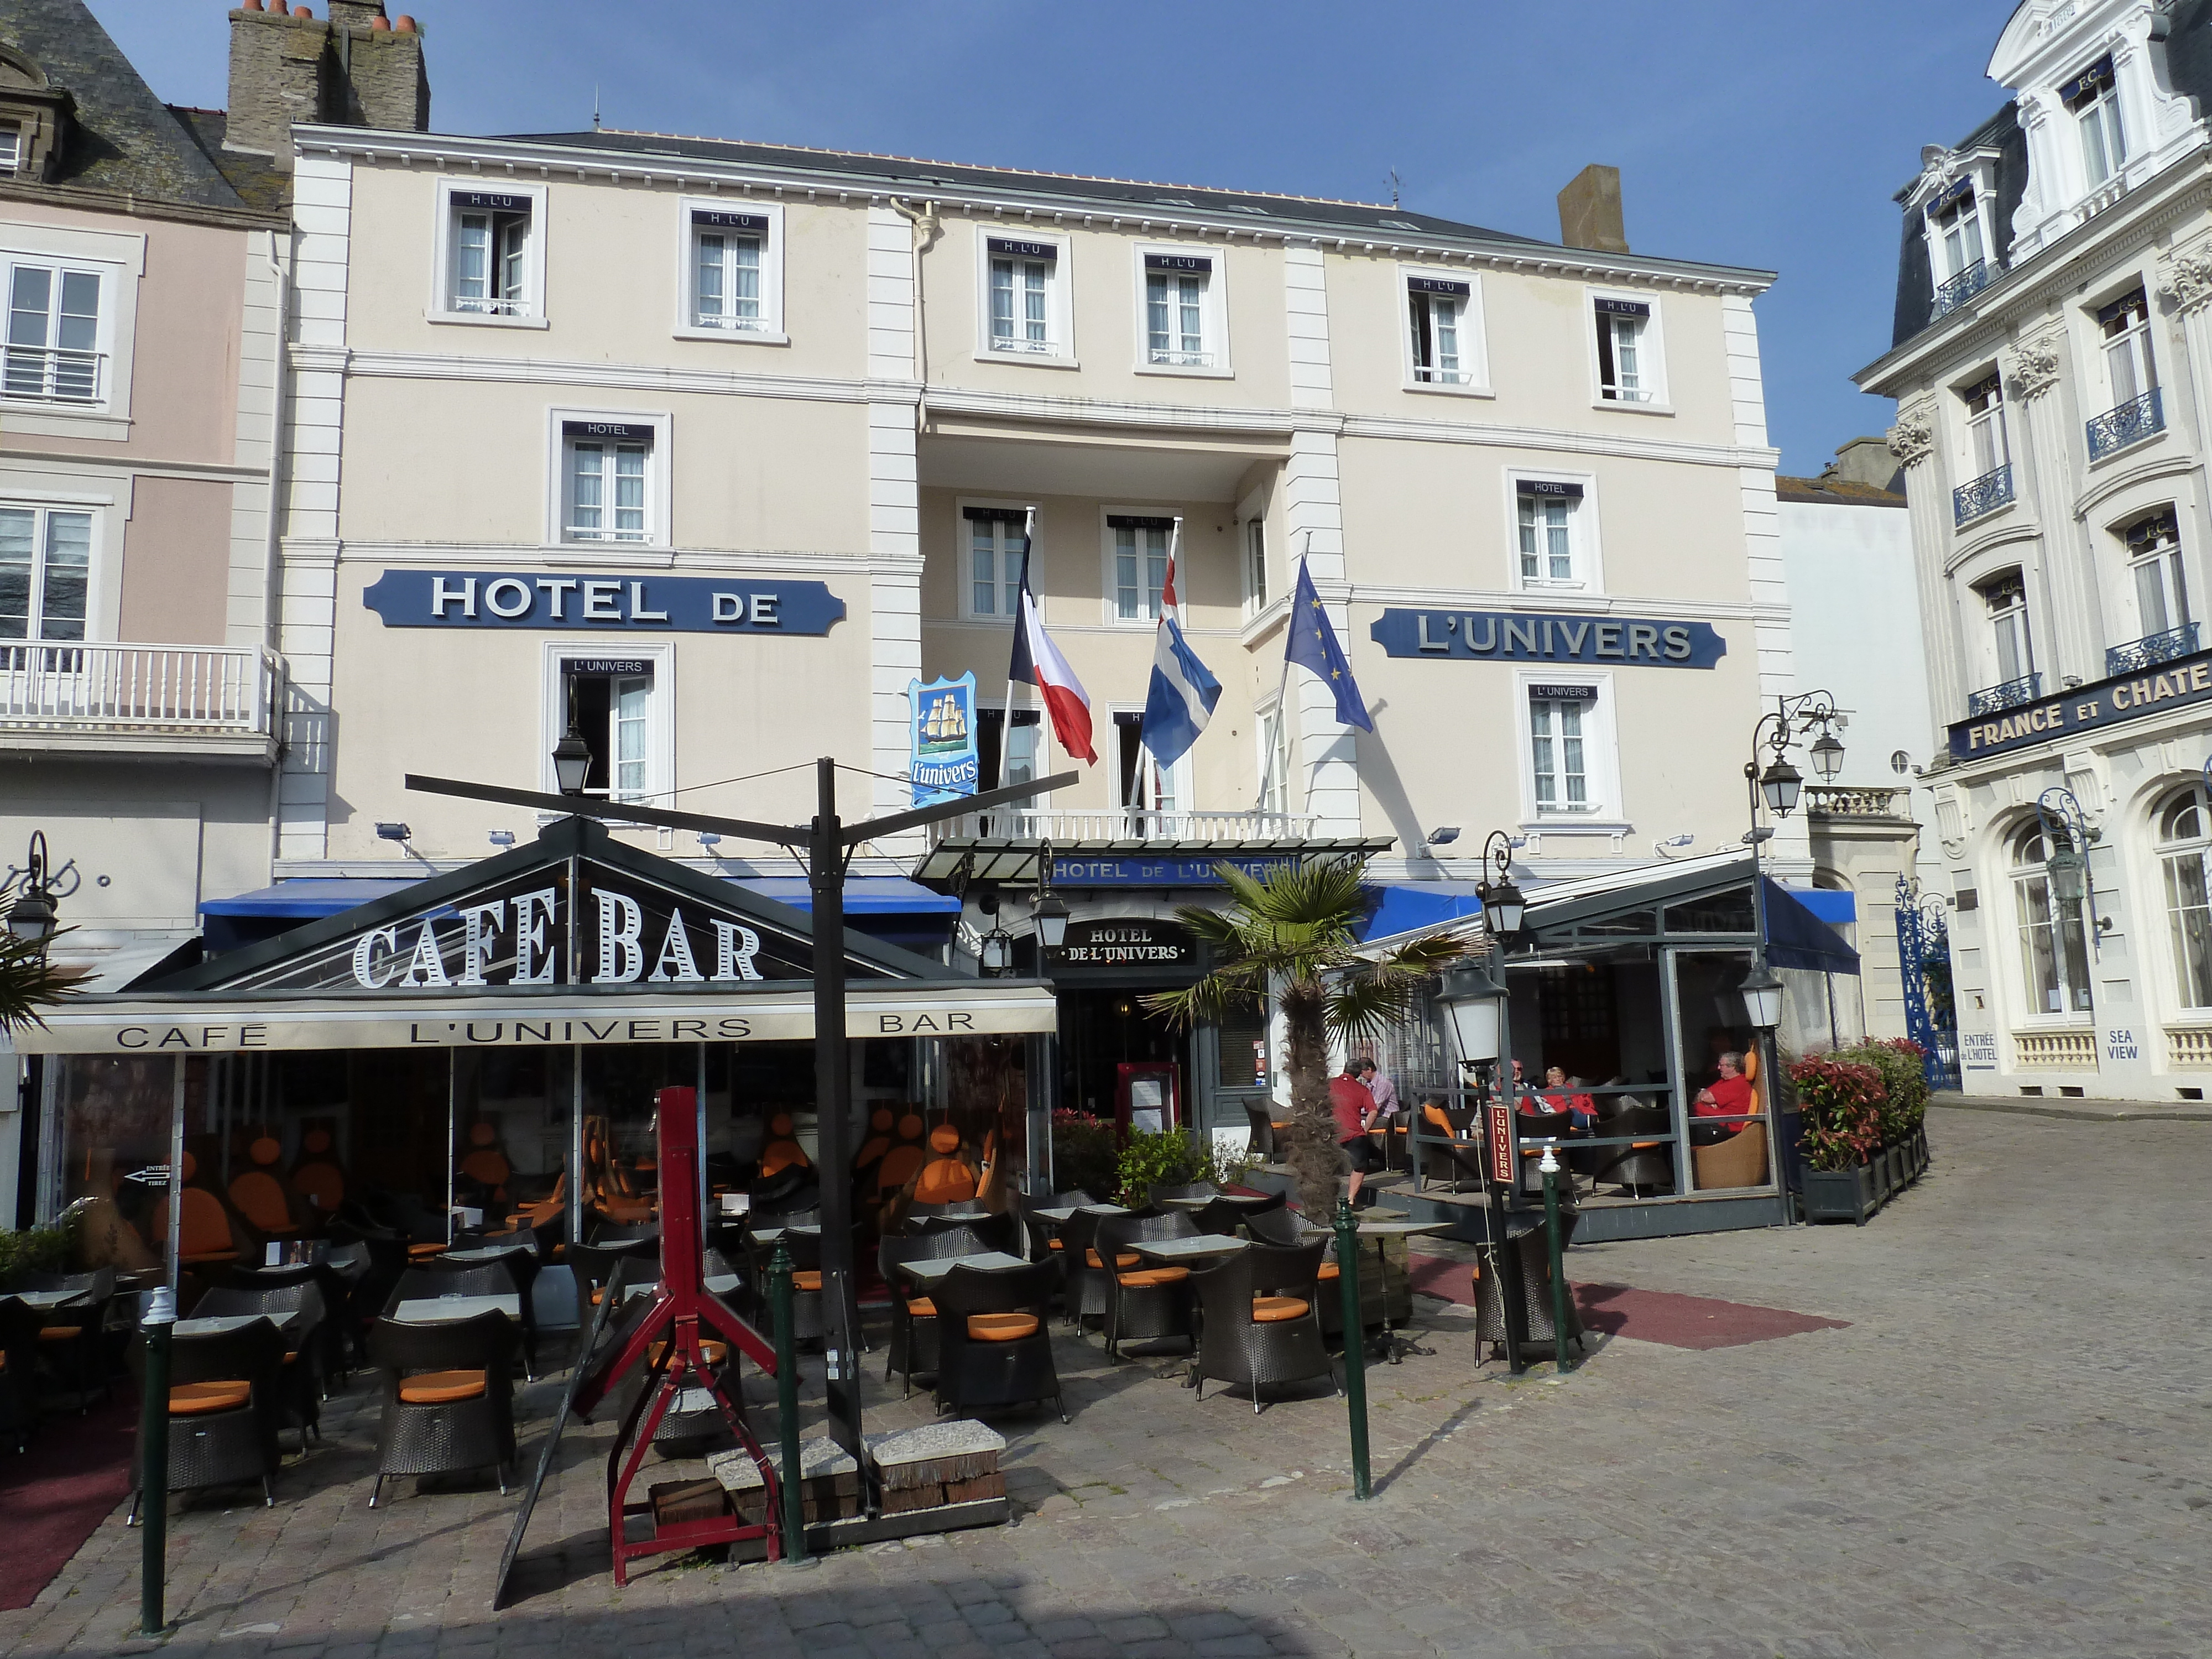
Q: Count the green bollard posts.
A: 4